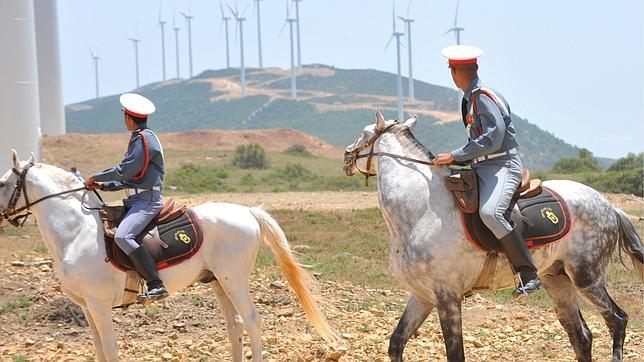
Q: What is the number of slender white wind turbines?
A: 13